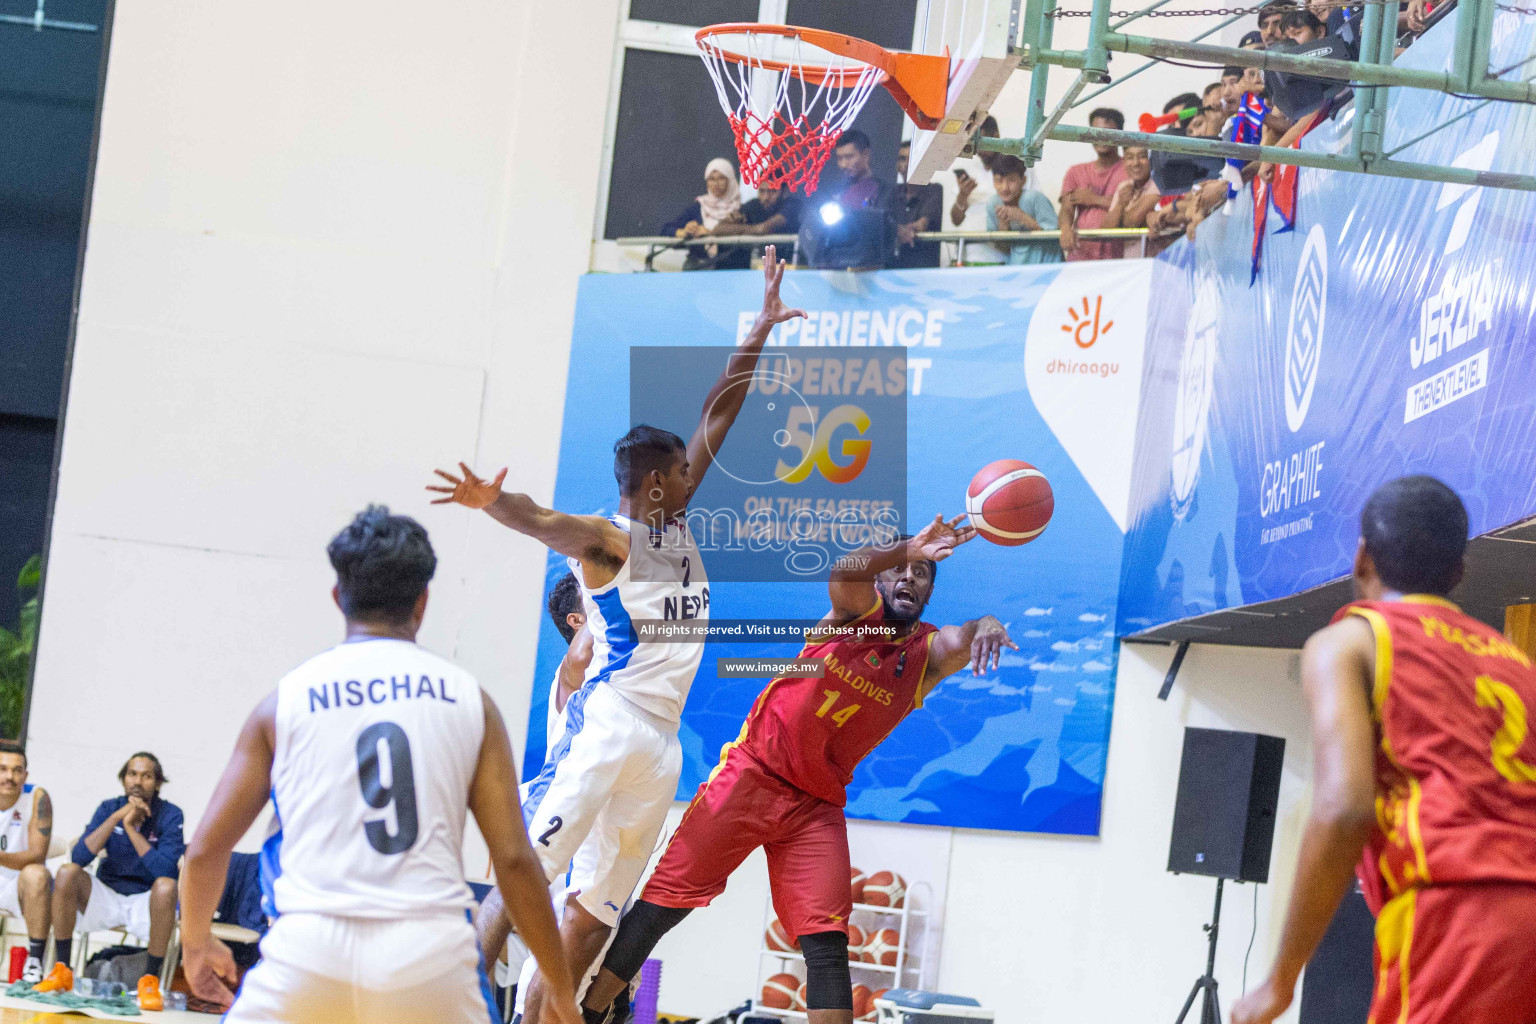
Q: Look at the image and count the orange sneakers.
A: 2